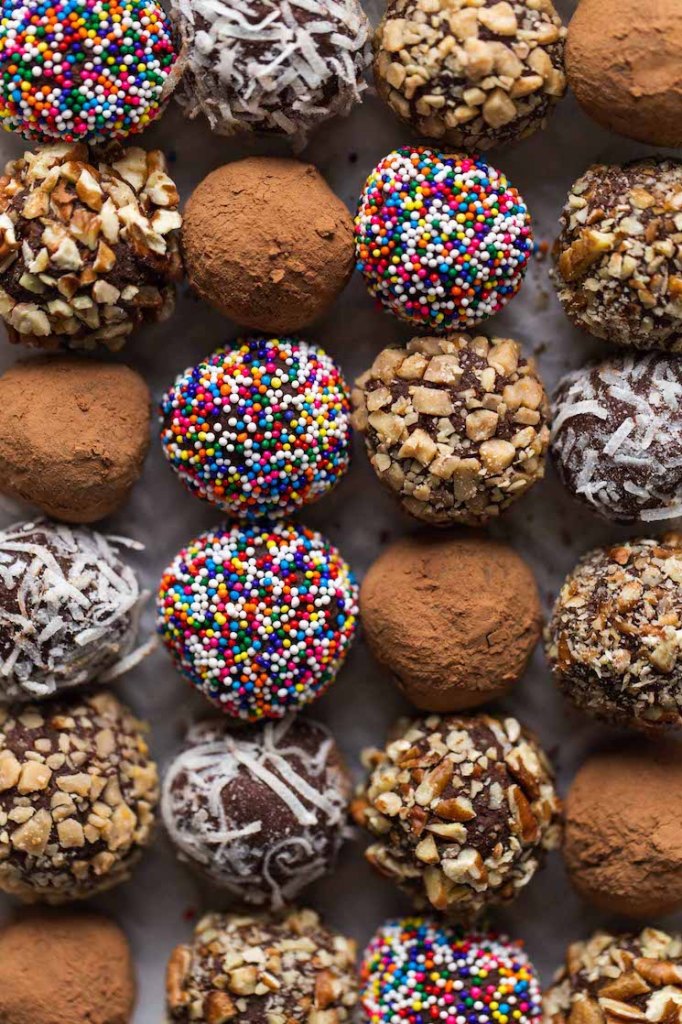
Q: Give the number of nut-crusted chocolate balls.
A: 9